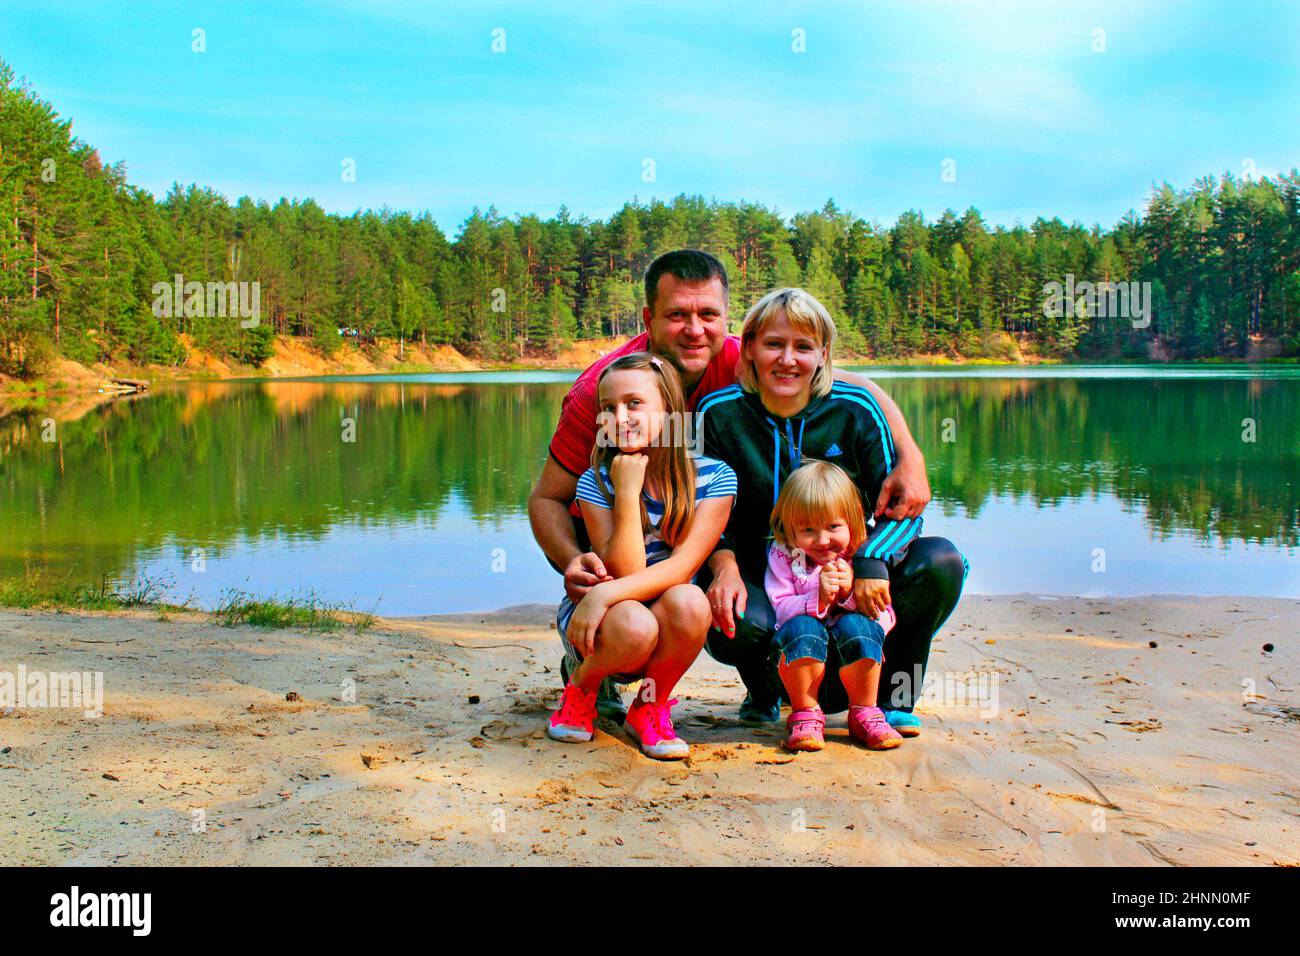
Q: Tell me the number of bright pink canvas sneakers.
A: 2